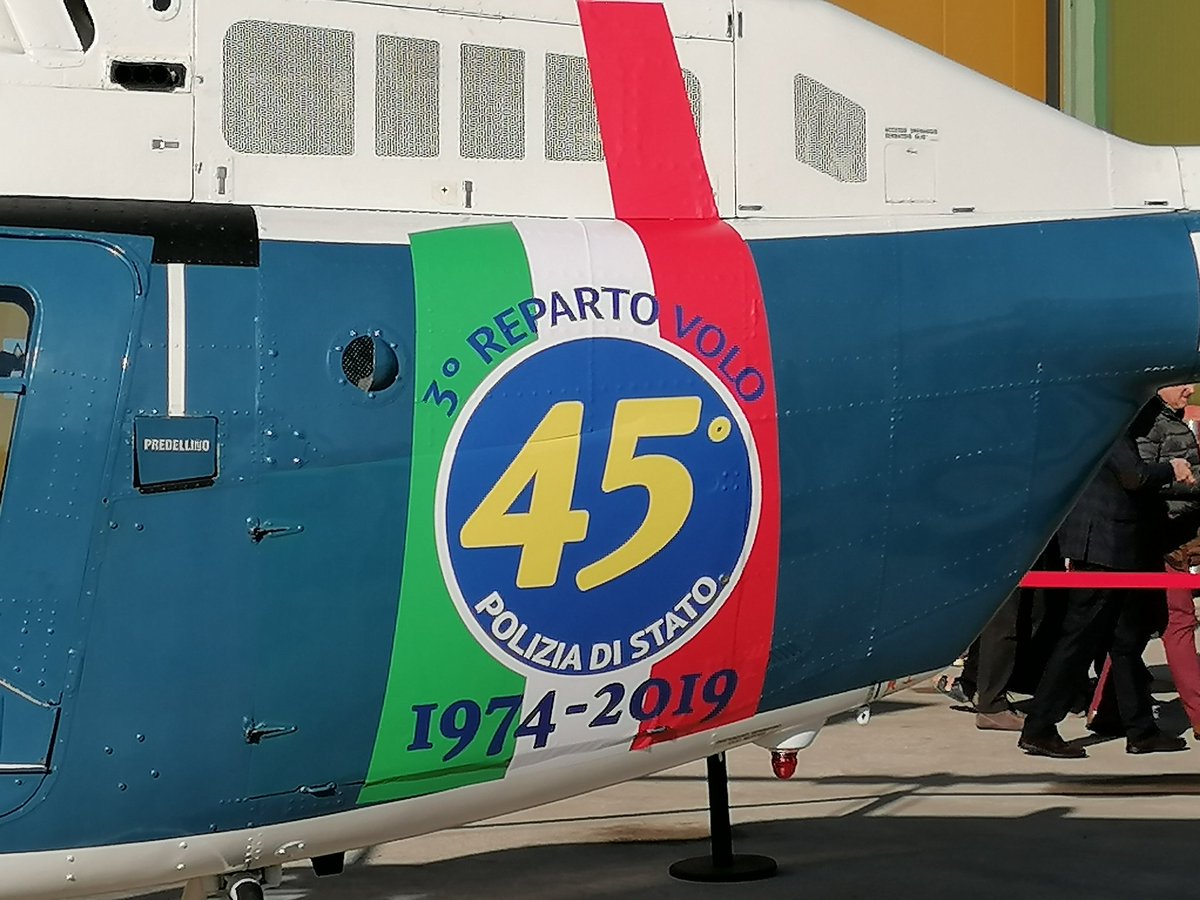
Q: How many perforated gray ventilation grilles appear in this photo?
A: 6